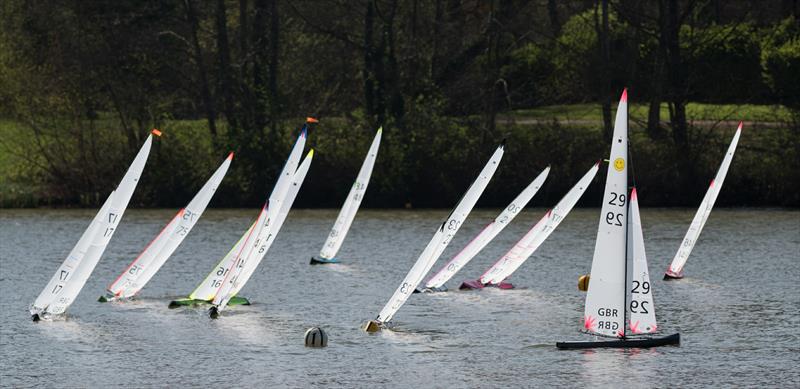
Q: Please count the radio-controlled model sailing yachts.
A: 10